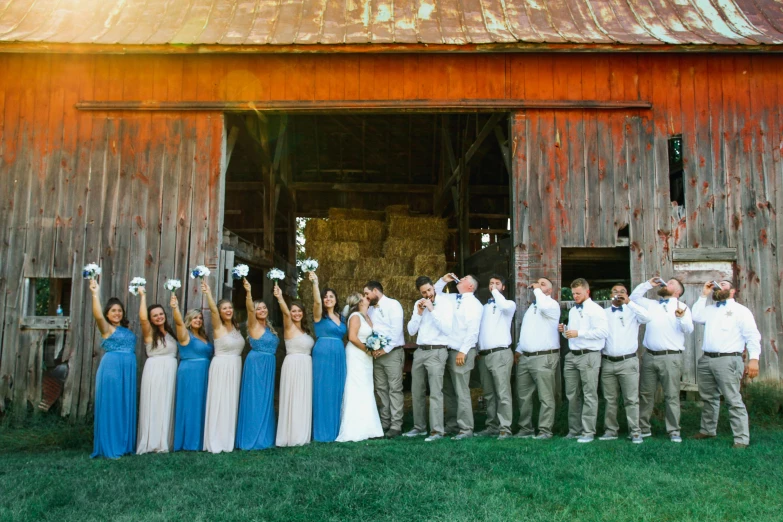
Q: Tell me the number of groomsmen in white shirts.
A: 8